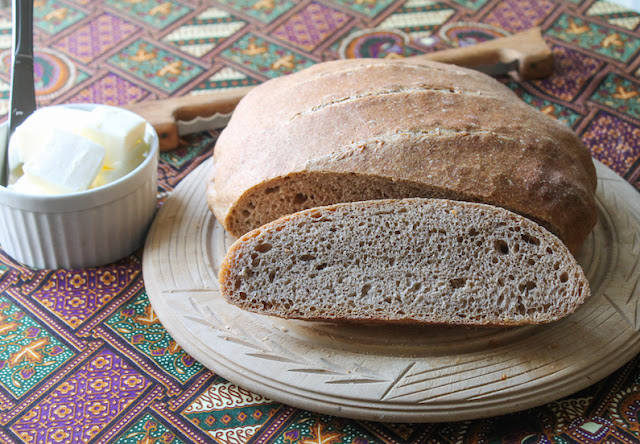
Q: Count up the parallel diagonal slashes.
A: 3